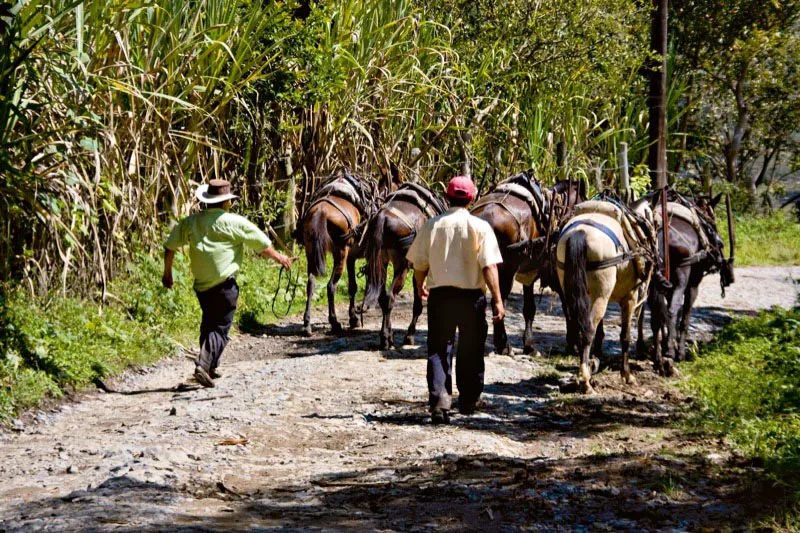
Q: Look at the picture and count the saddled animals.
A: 5